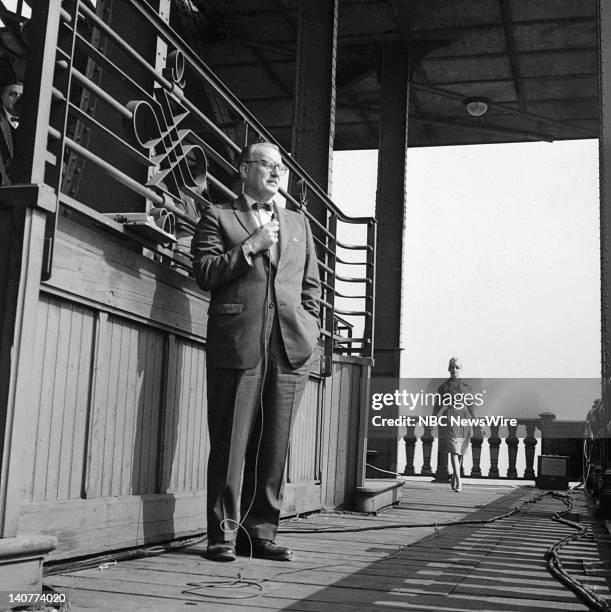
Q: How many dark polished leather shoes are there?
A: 2